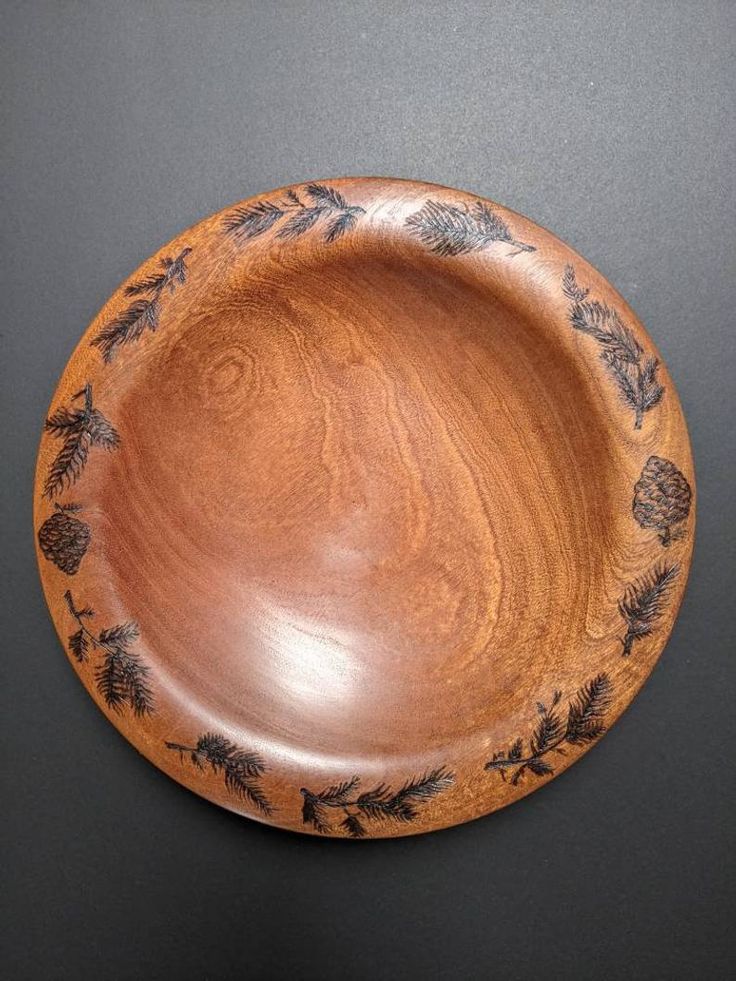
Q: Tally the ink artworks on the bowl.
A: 12